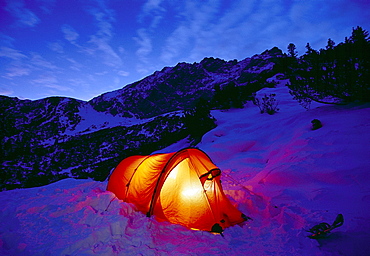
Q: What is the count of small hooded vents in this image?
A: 1